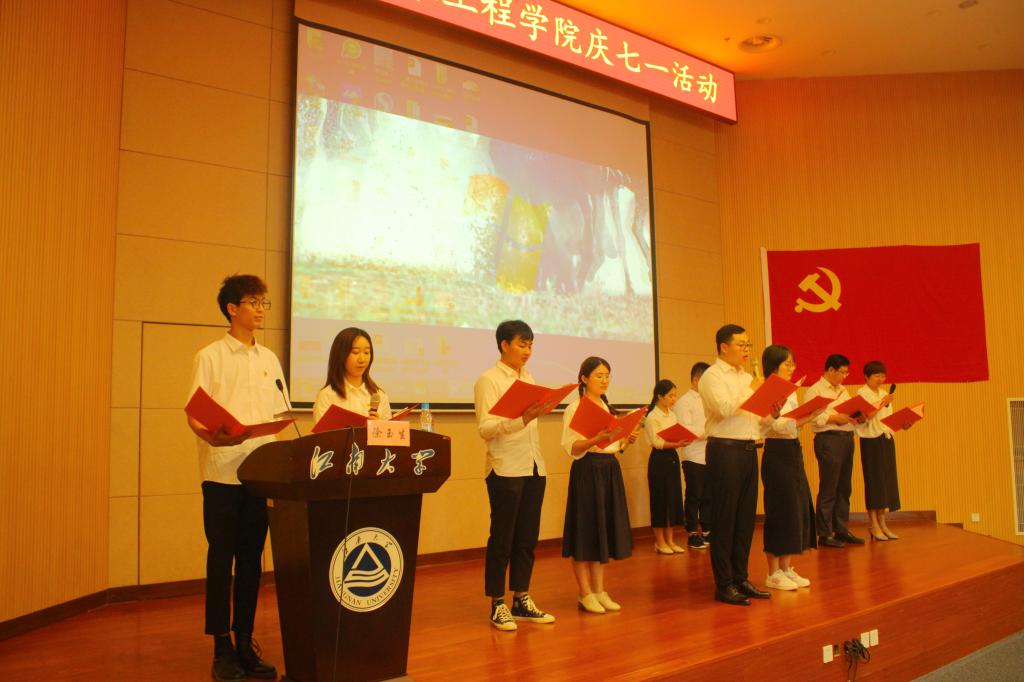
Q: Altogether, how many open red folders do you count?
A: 9